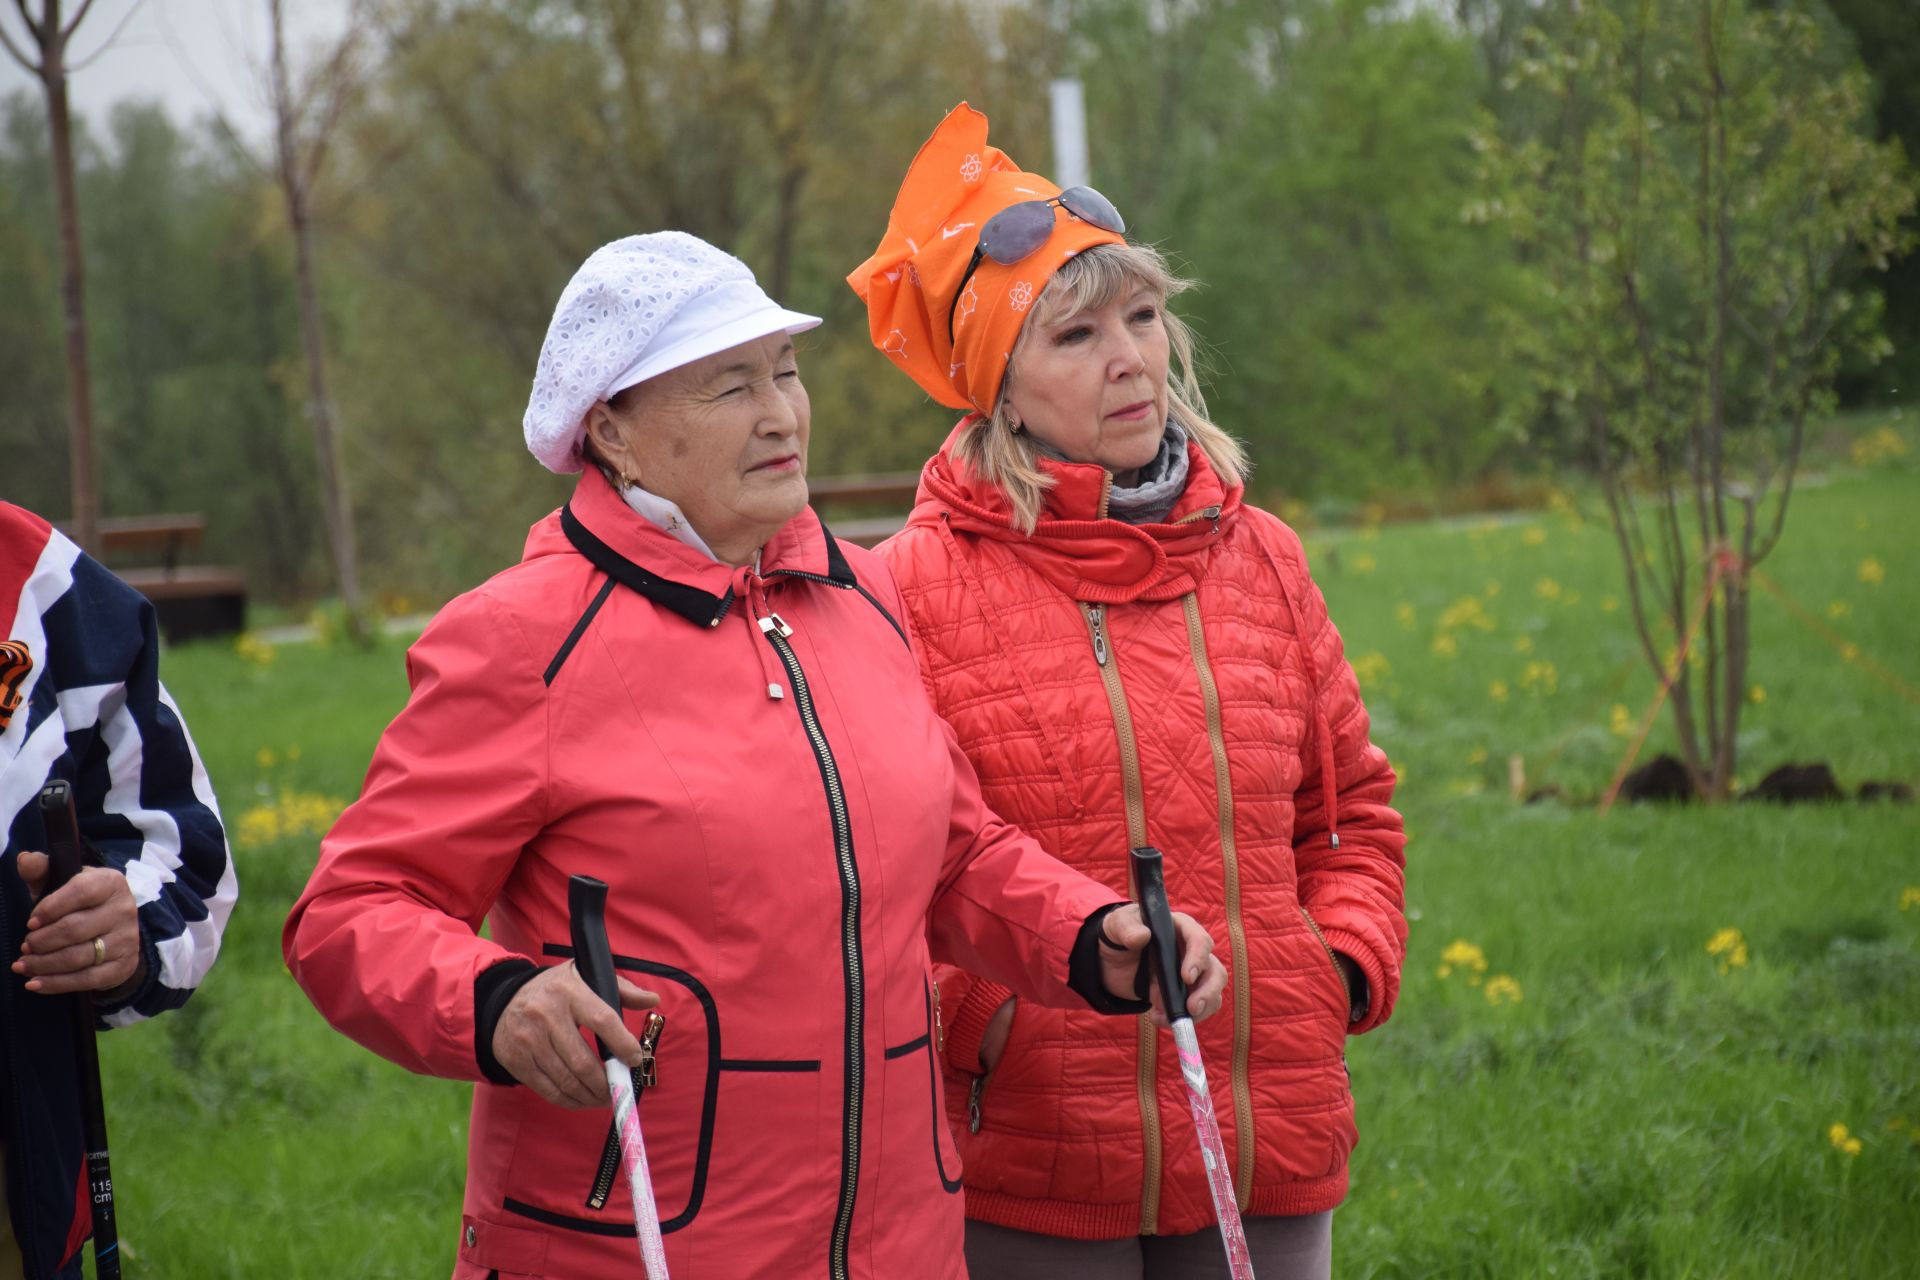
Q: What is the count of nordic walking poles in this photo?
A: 3